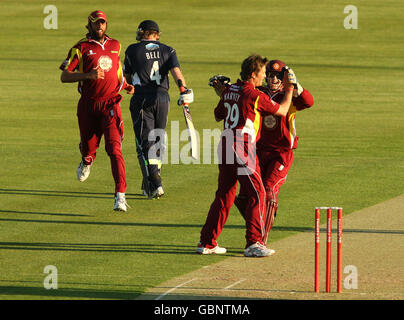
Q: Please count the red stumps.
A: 3